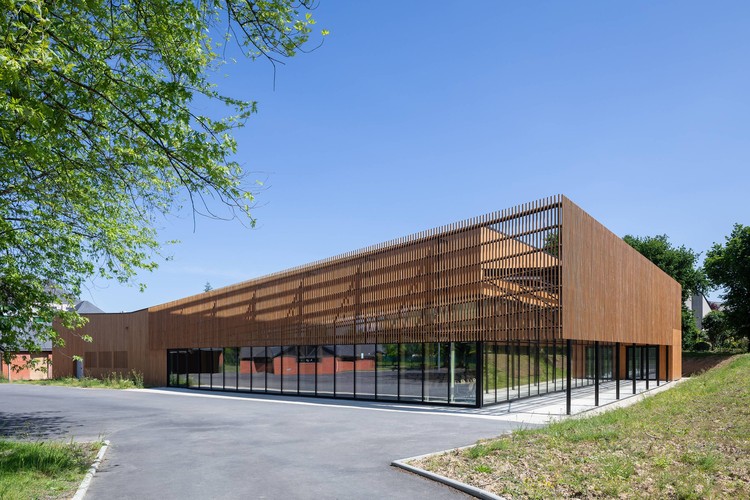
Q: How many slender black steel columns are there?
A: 7